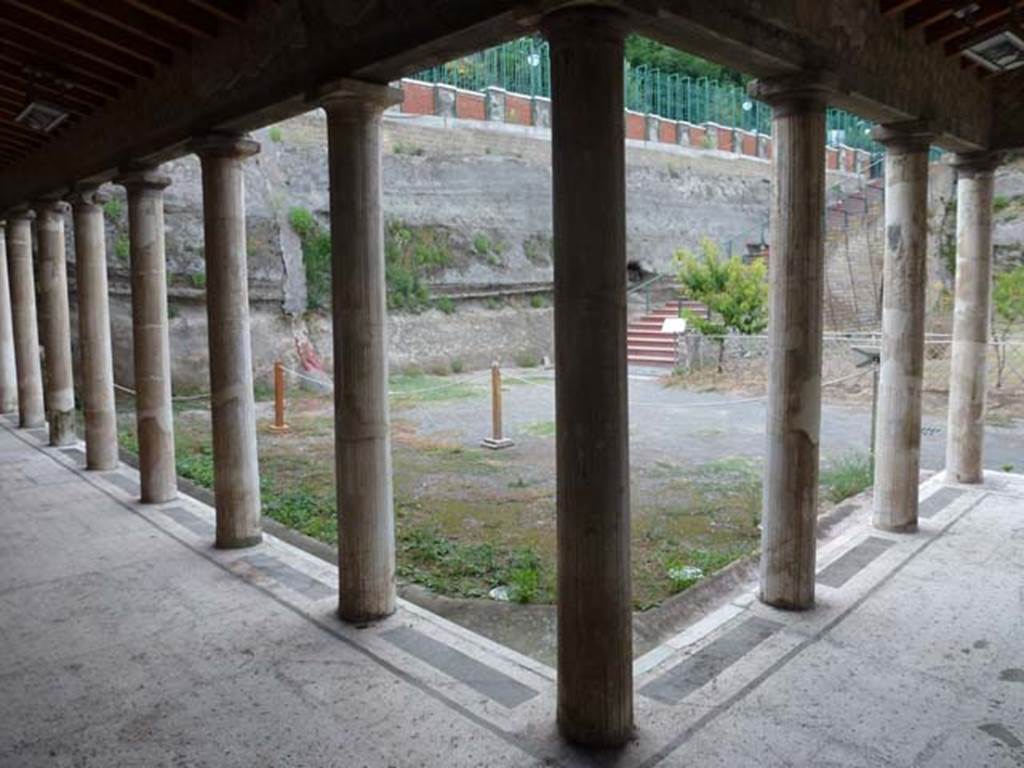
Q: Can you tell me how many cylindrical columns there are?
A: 11